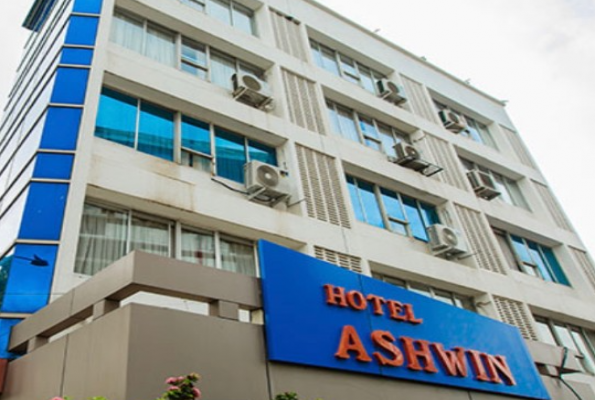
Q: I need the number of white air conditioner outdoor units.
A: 7